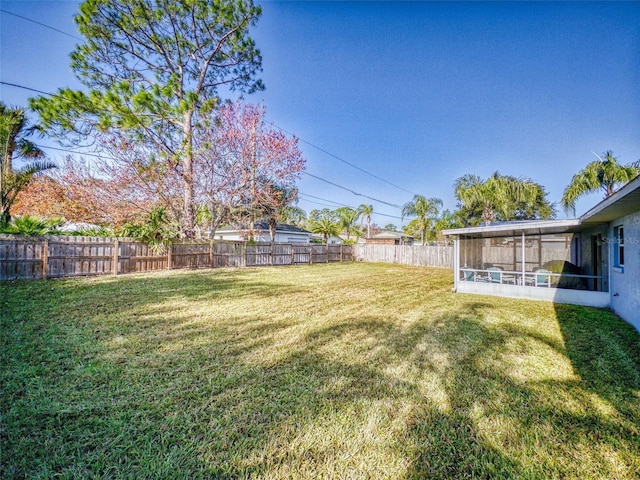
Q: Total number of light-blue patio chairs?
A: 3